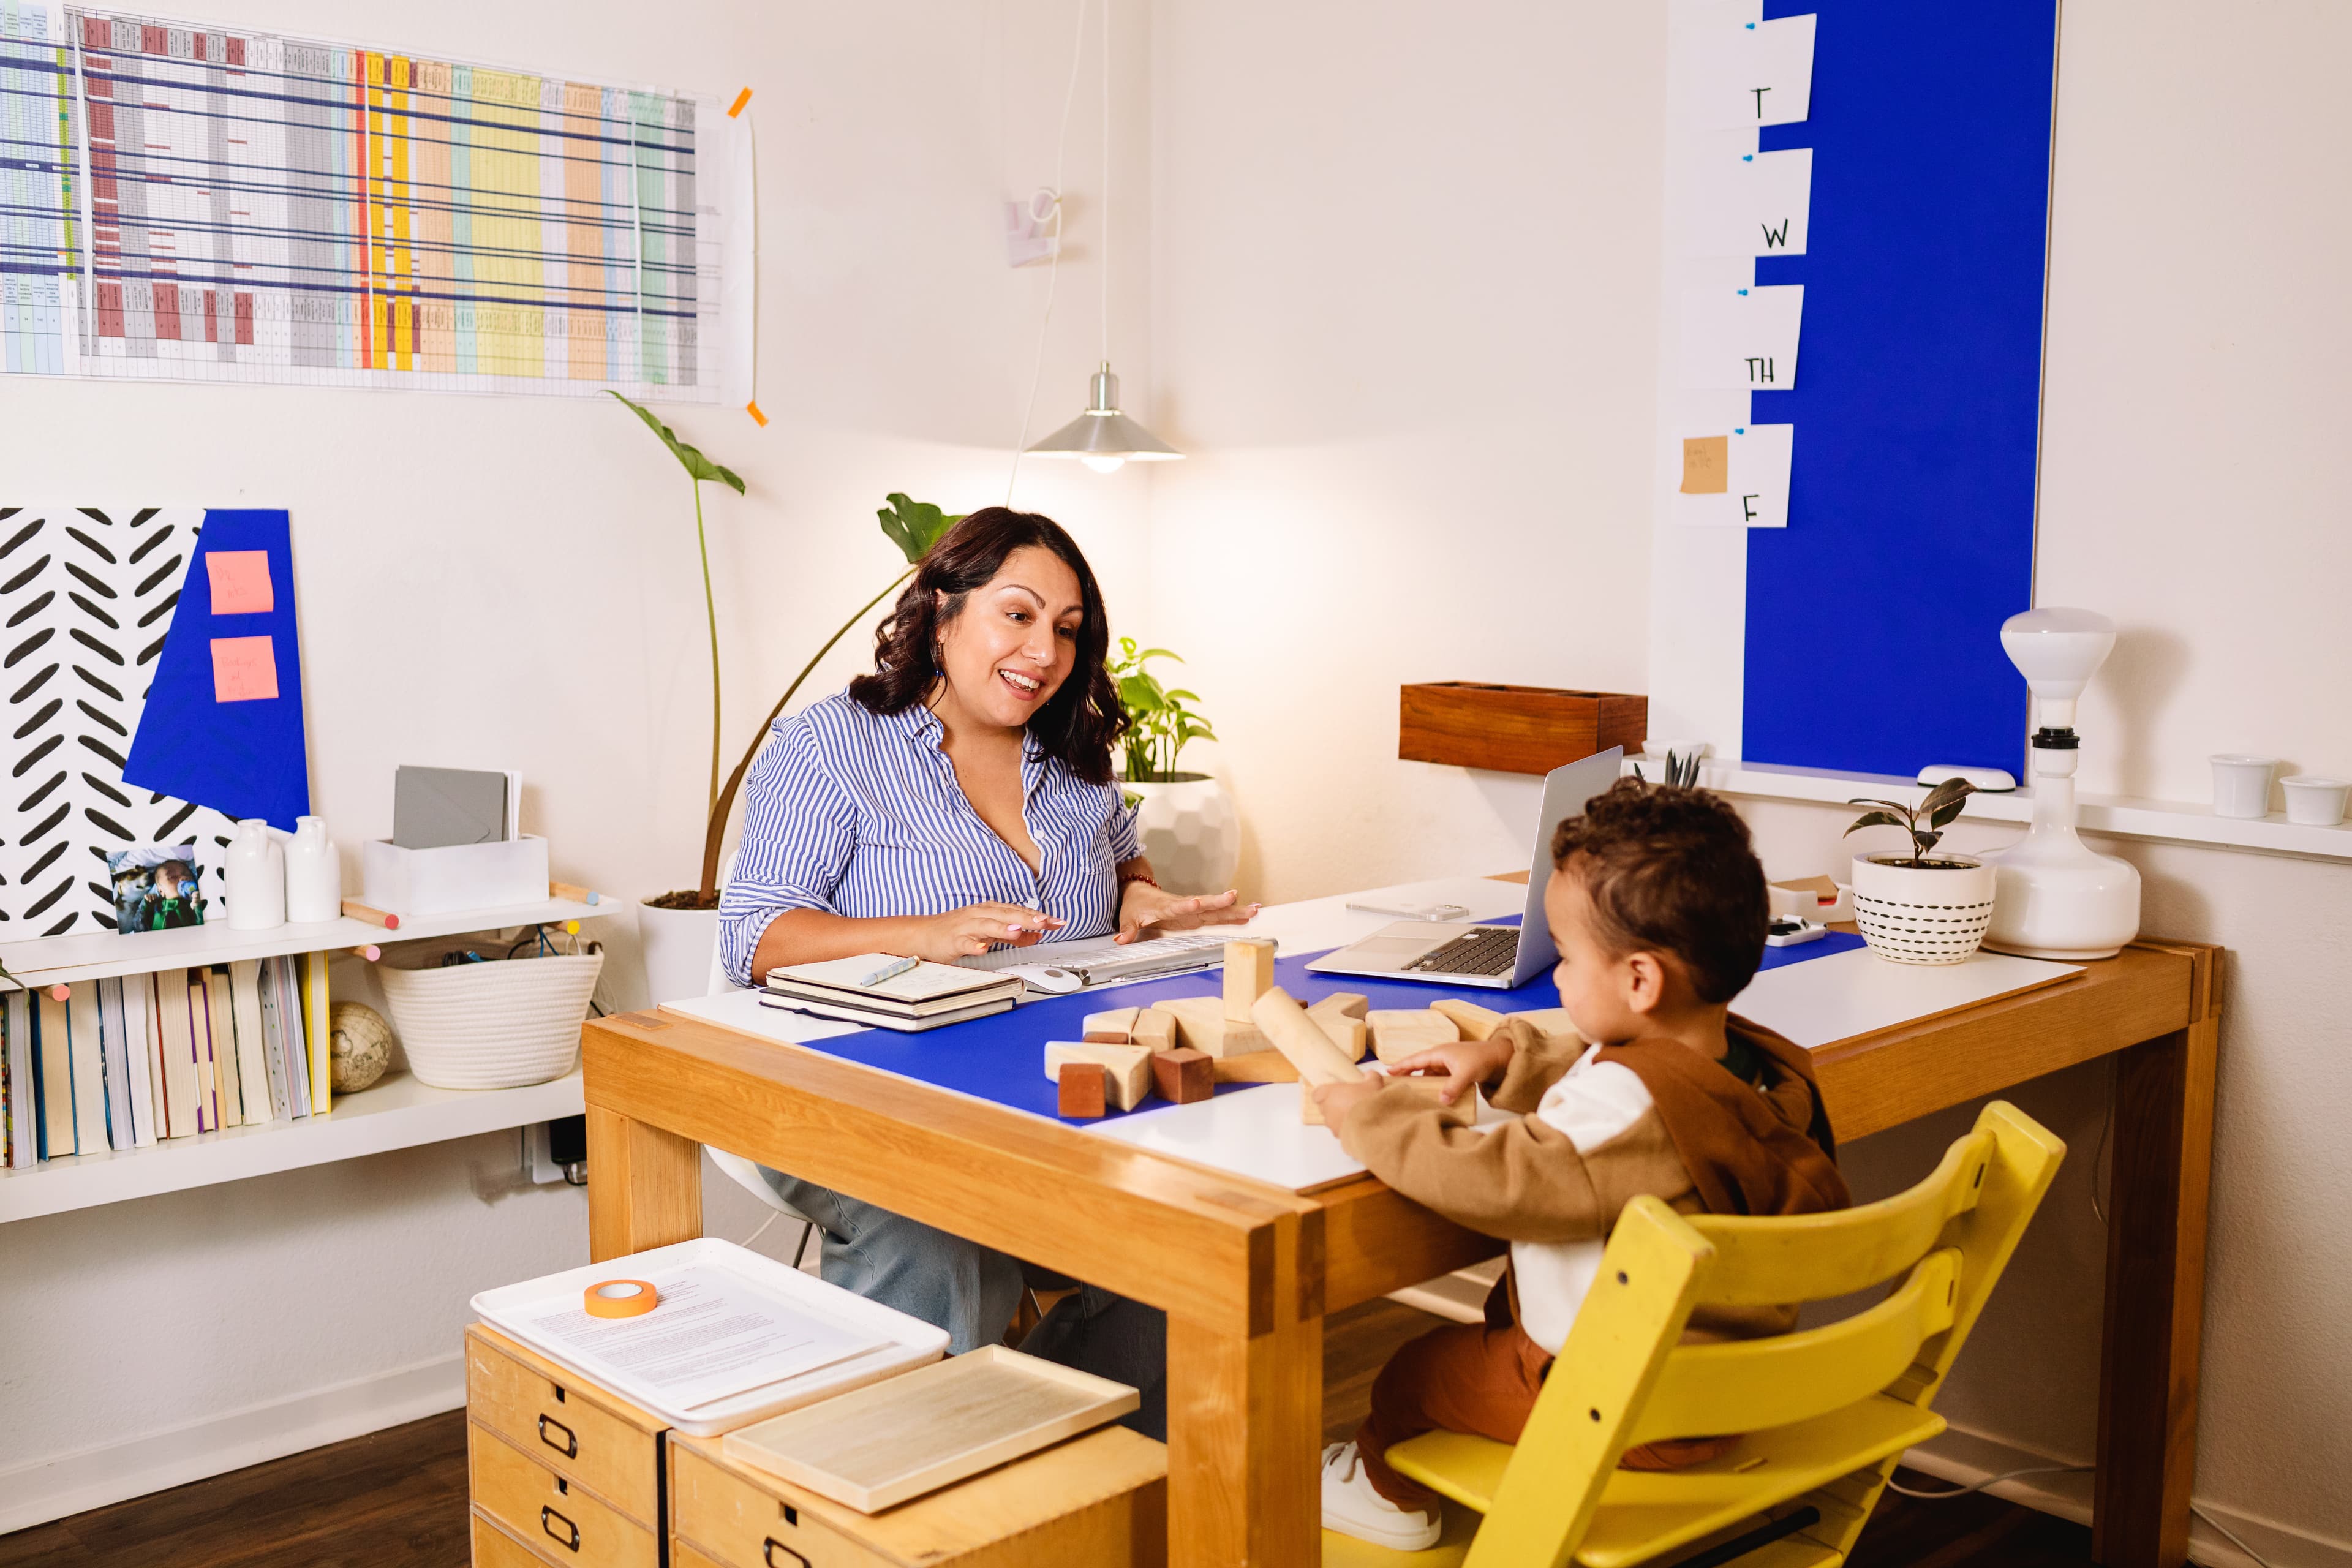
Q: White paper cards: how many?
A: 4